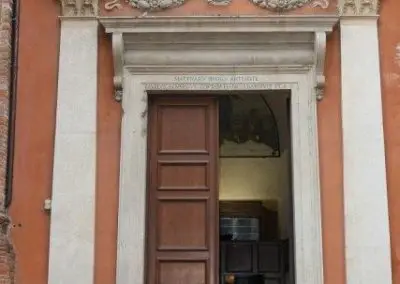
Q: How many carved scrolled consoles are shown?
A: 2